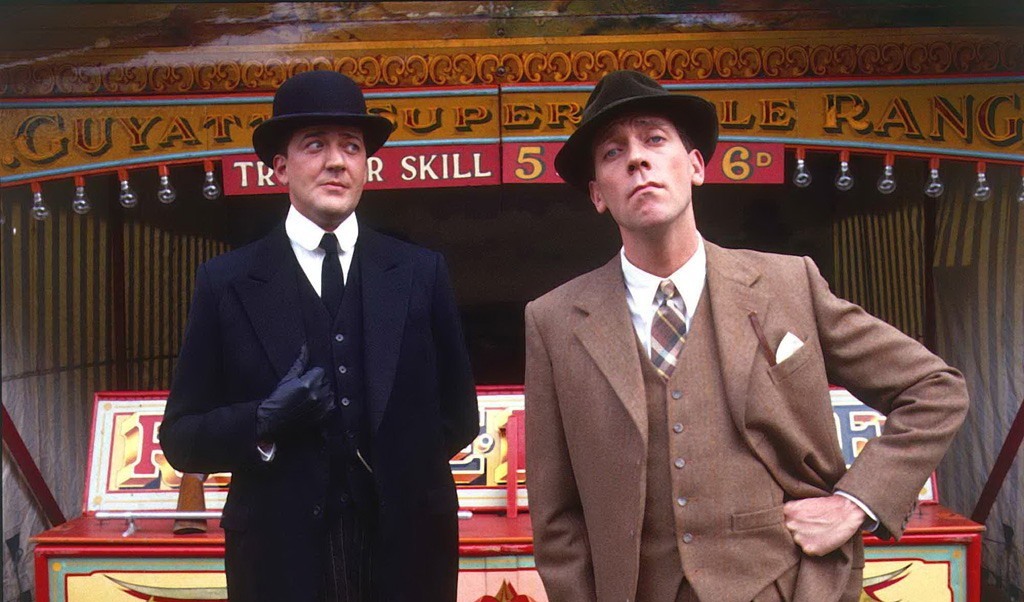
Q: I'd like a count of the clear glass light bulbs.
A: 11